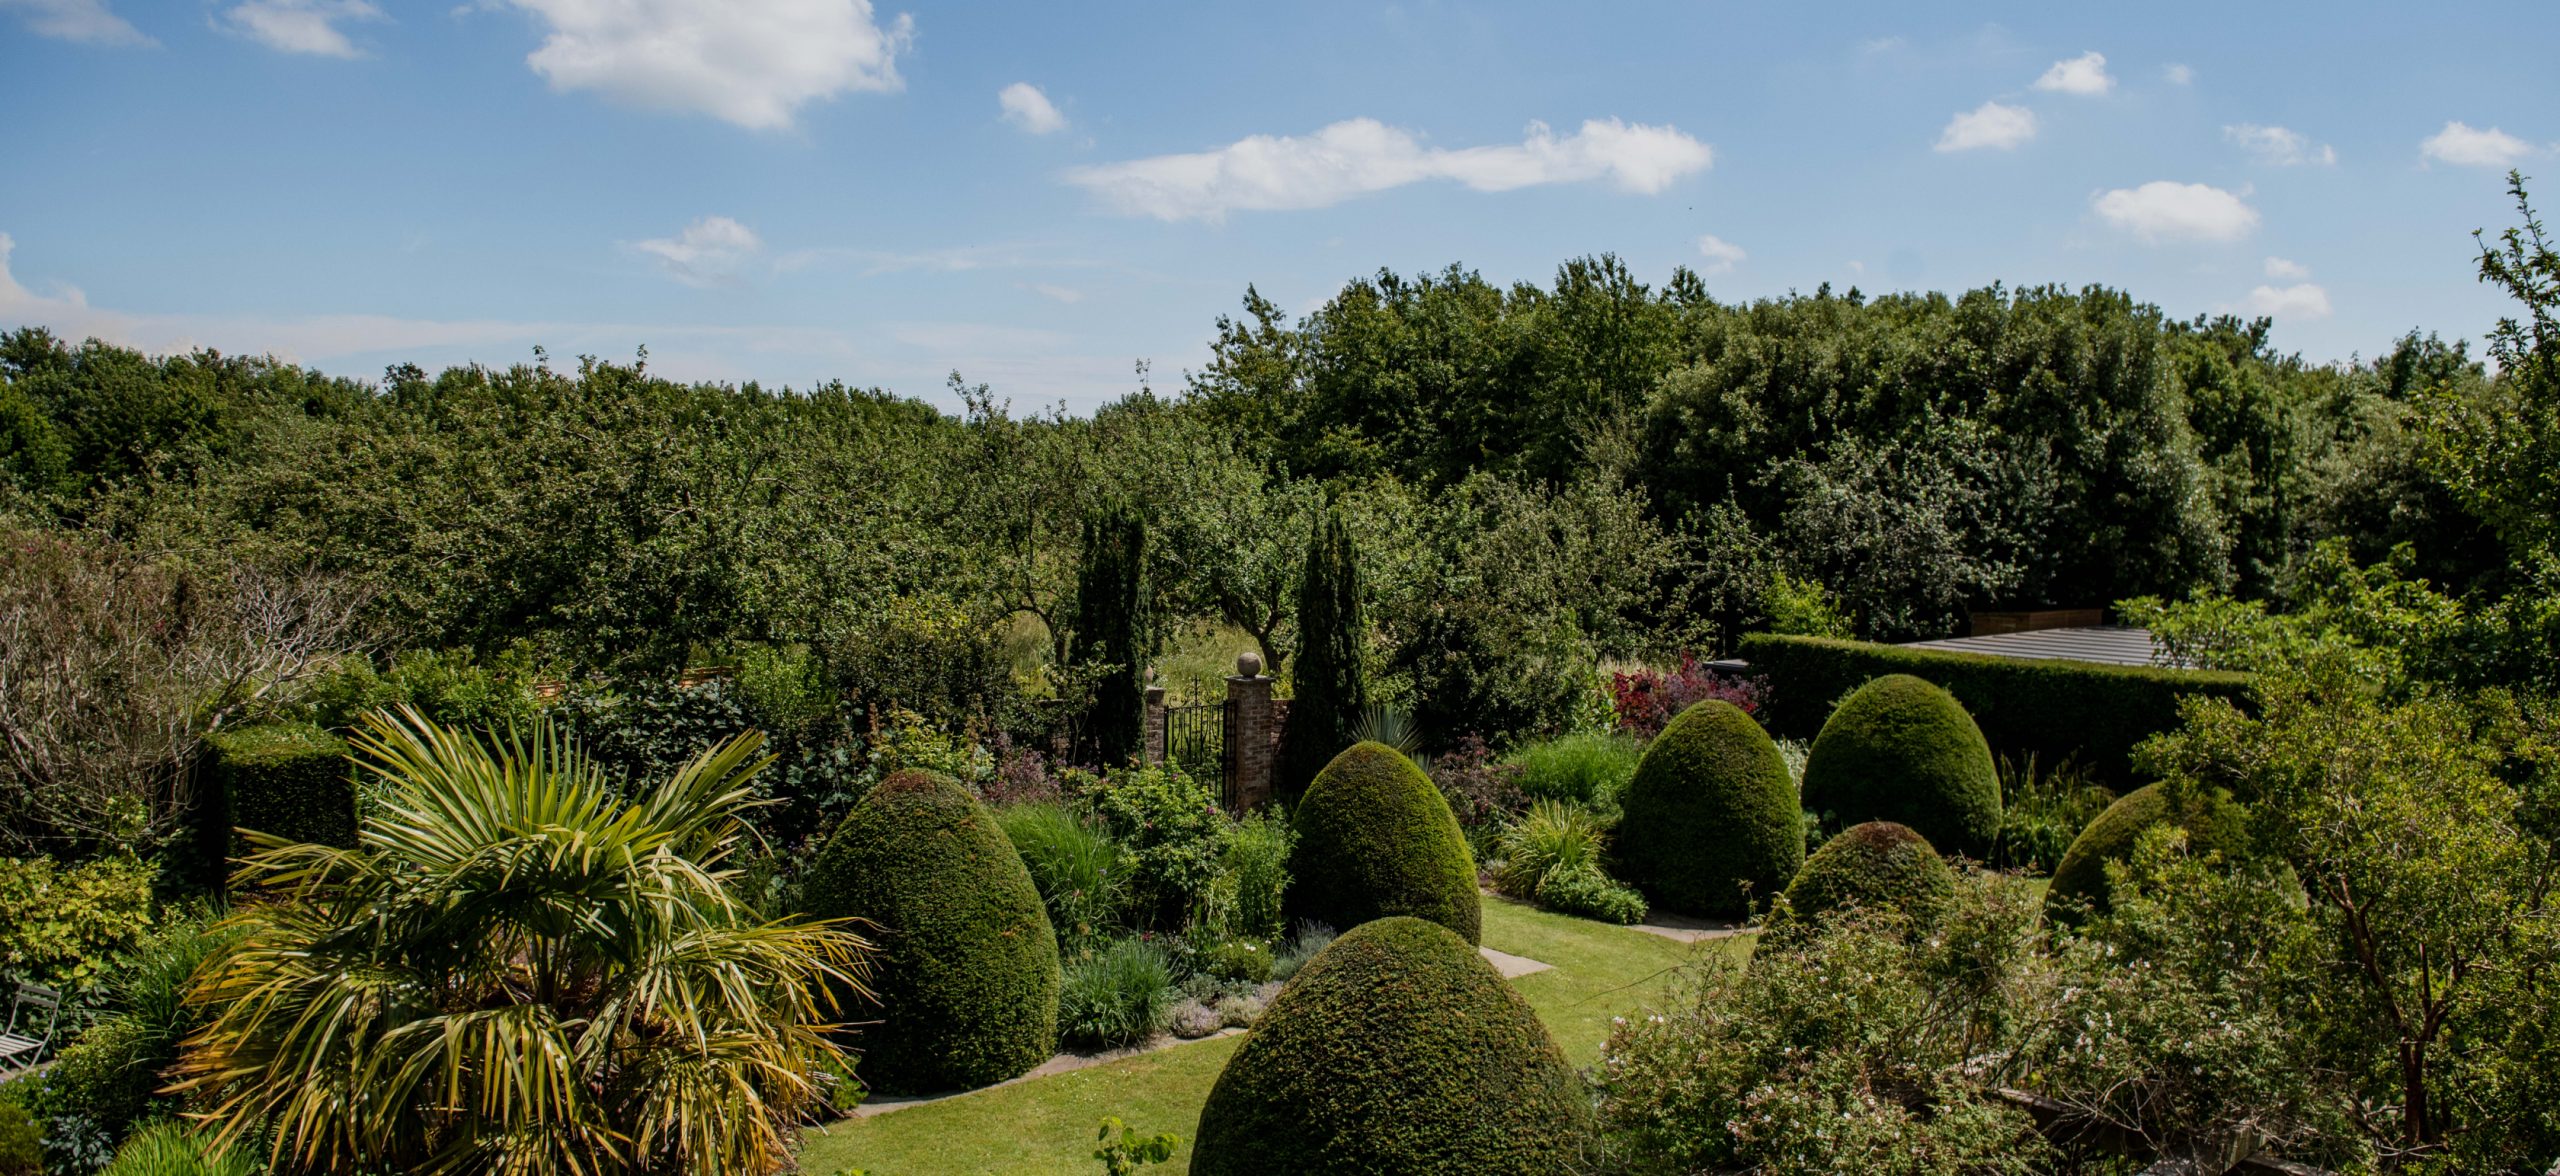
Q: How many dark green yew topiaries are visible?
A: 7